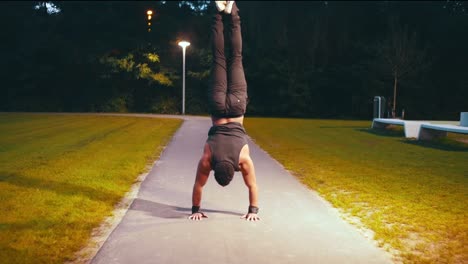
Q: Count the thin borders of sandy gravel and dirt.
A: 2